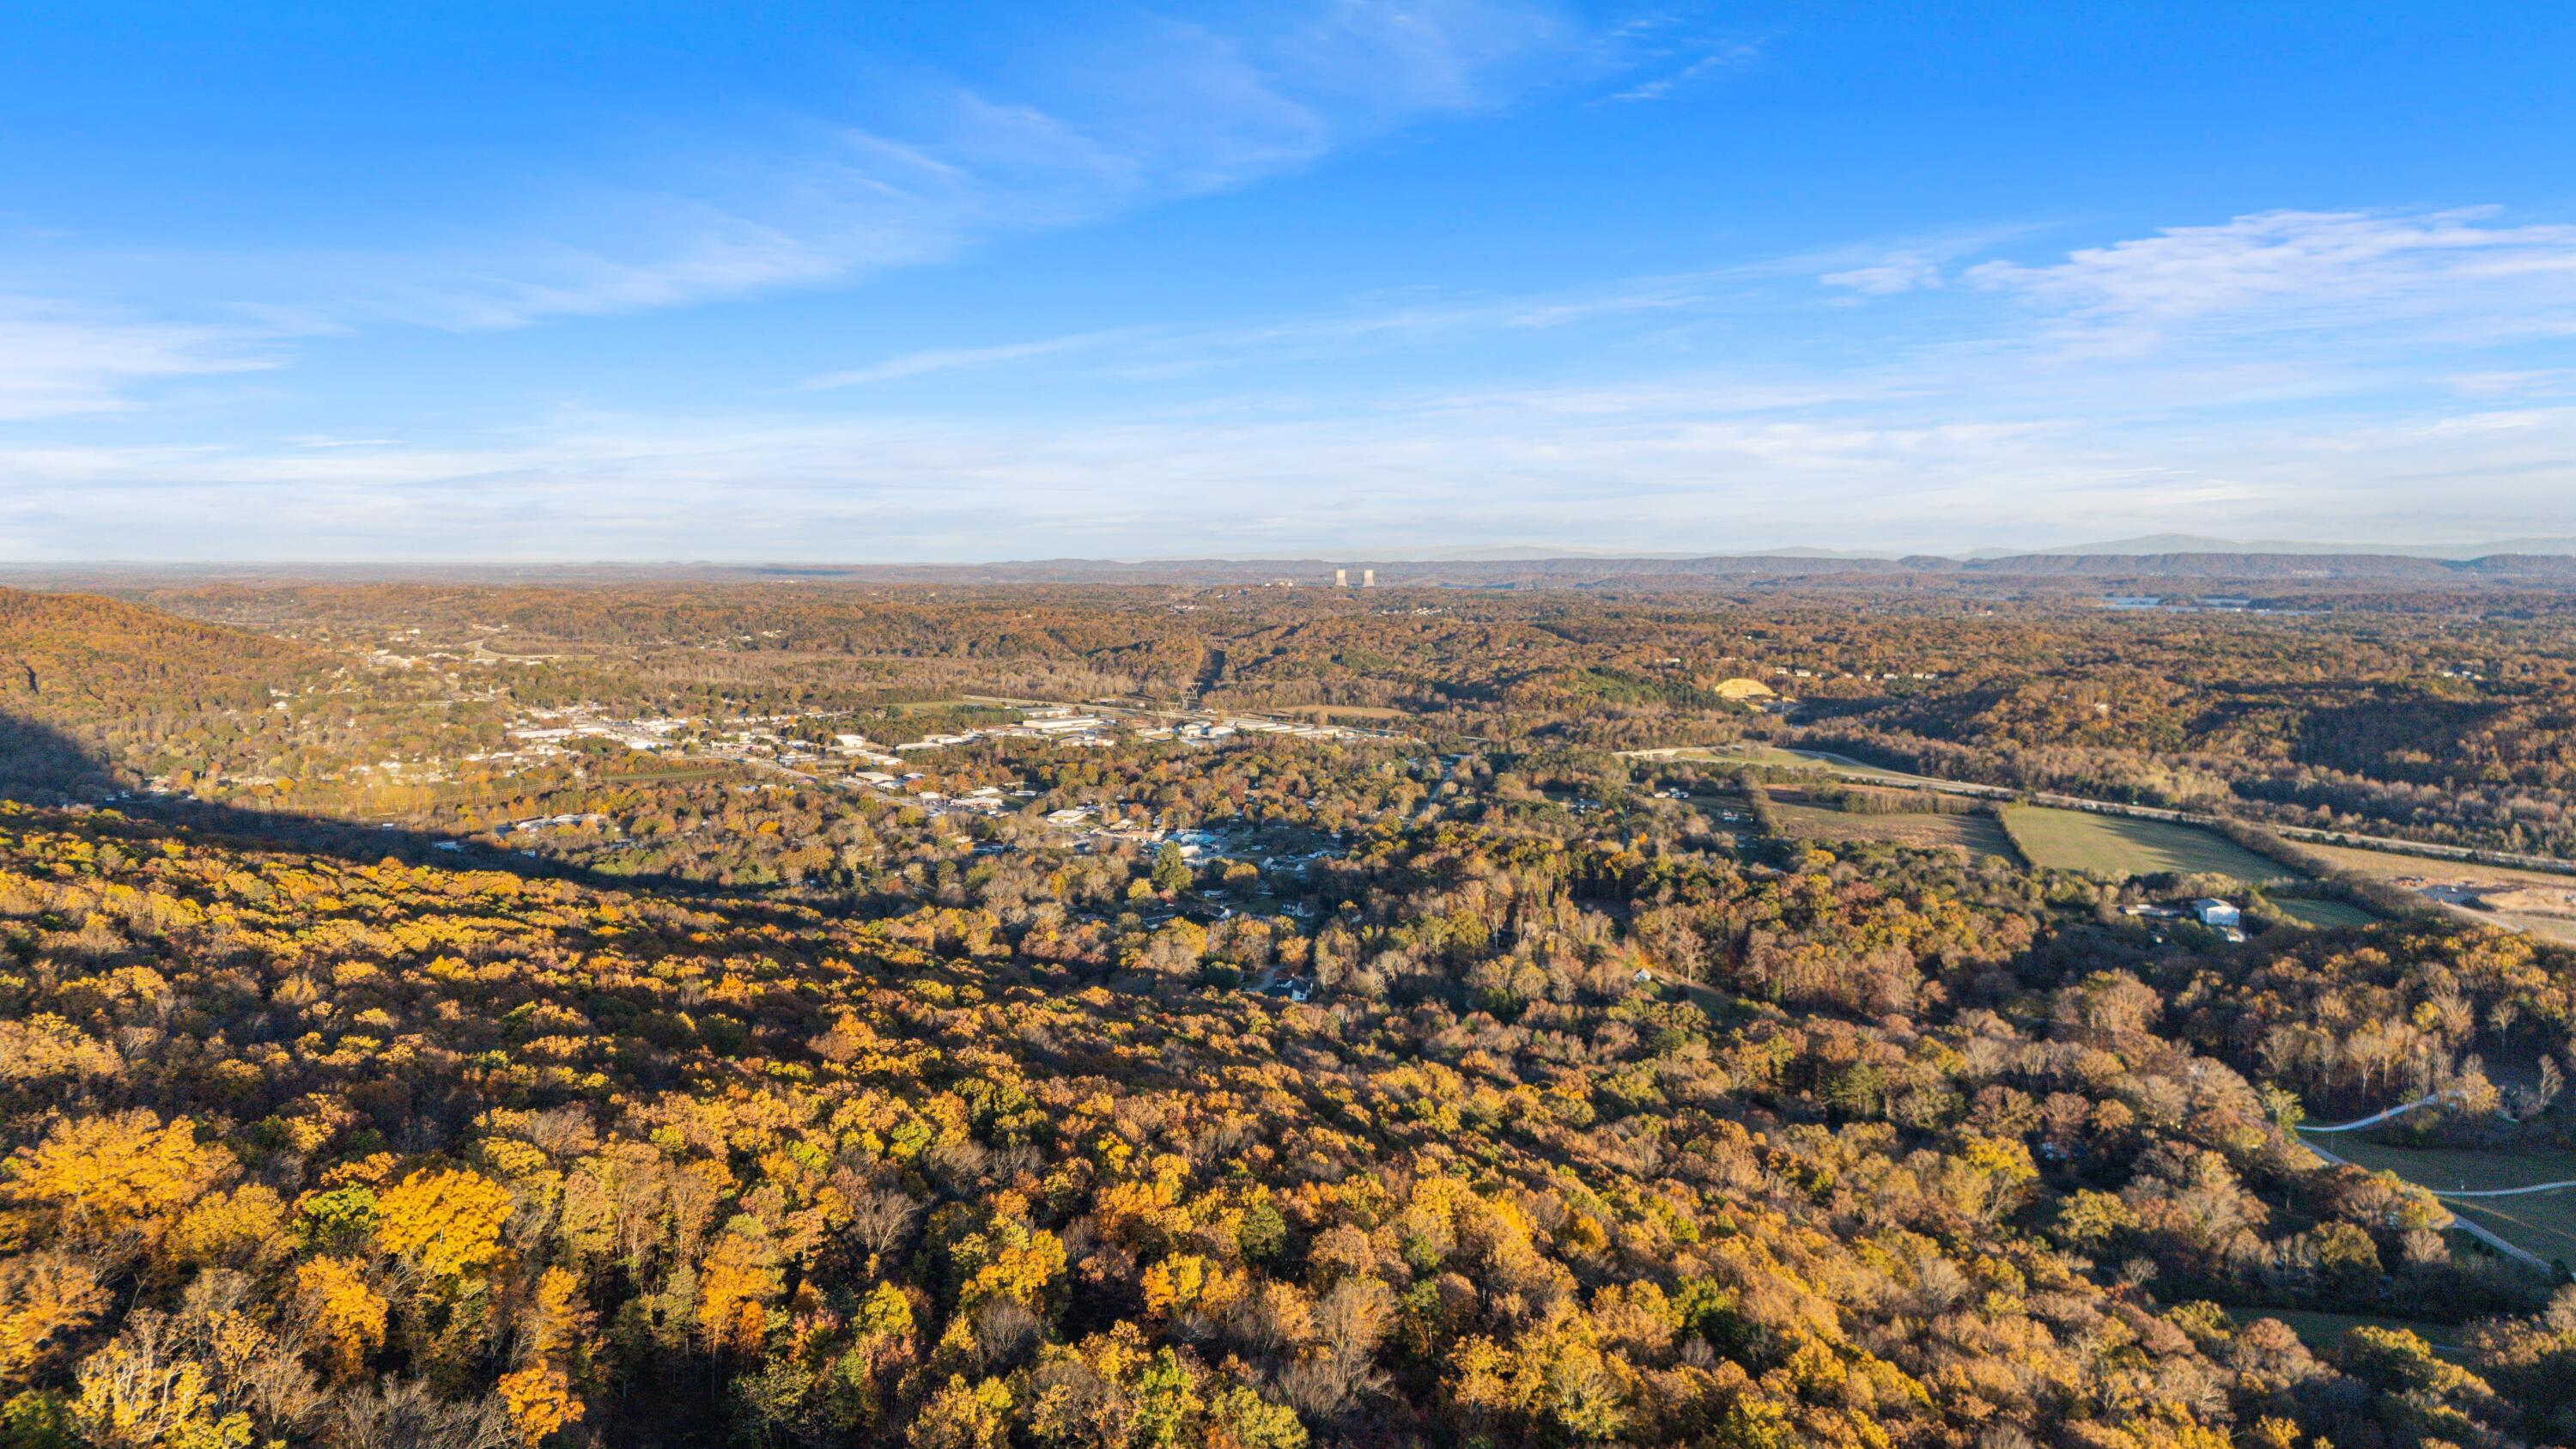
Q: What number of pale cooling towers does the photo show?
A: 2